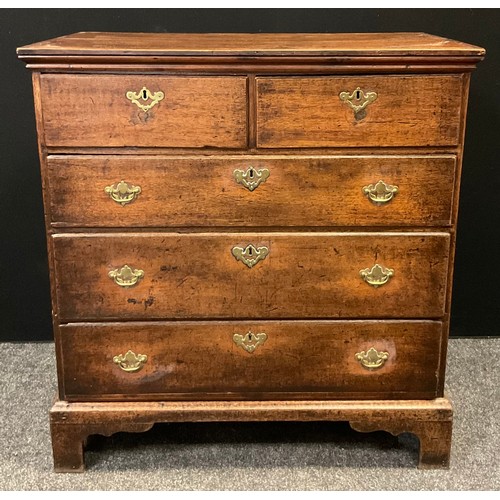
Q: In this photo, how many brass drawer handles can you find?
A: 6